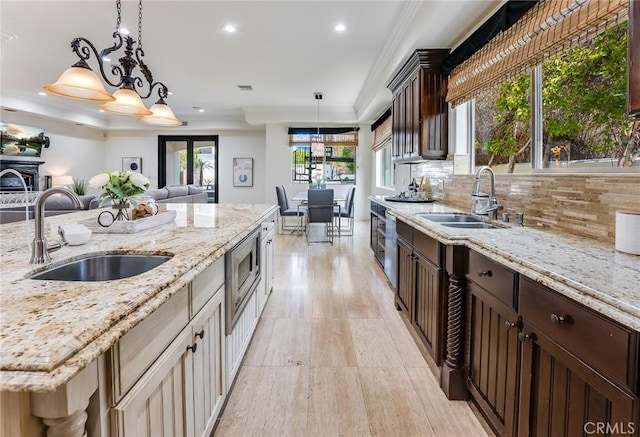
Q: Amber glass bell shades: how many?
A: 3